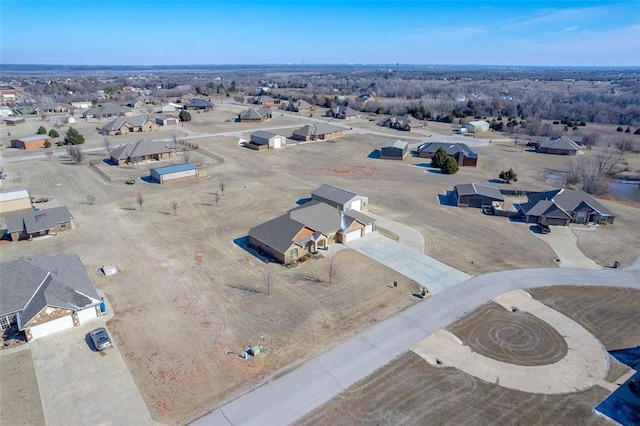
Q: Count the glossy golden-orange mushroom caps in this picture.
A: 0